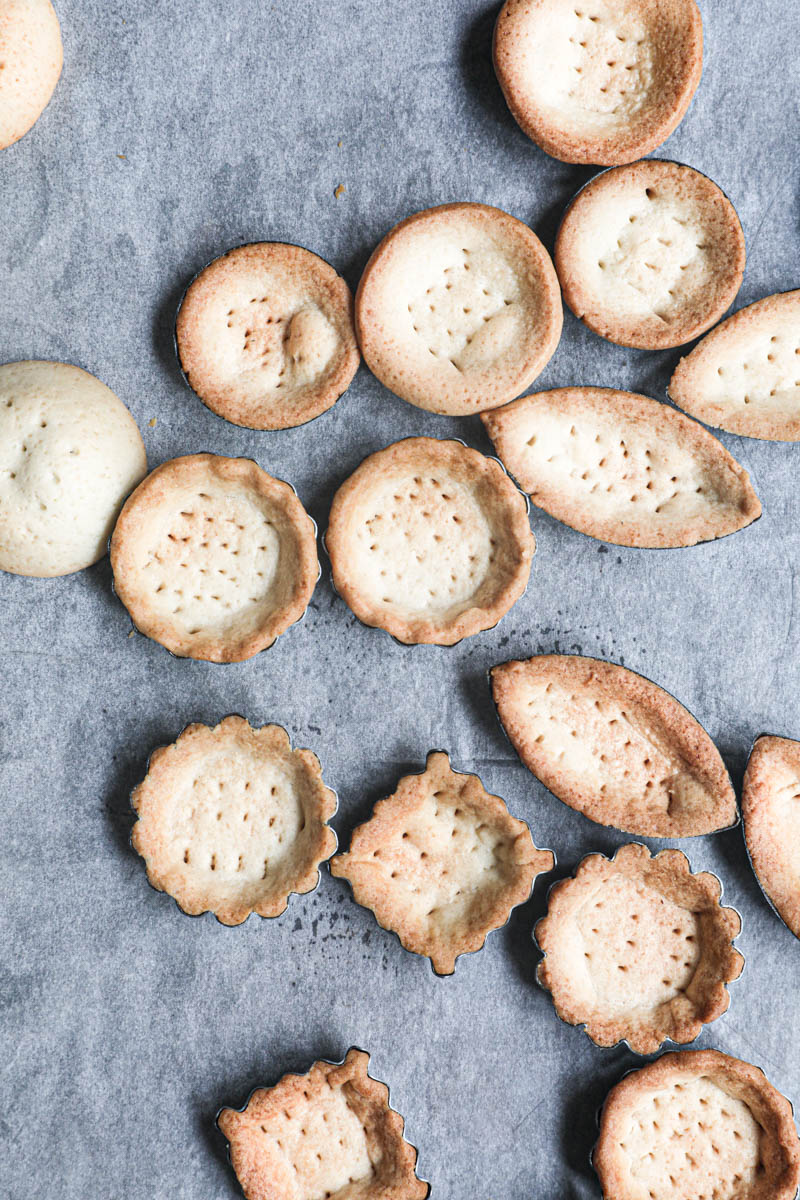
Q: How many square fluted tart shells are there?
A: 2